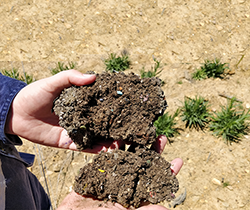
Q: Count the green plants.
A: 8